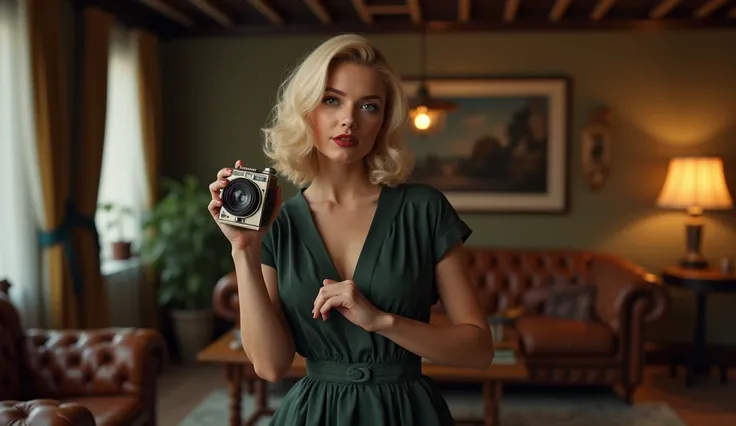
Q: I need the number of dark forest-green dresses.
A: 1